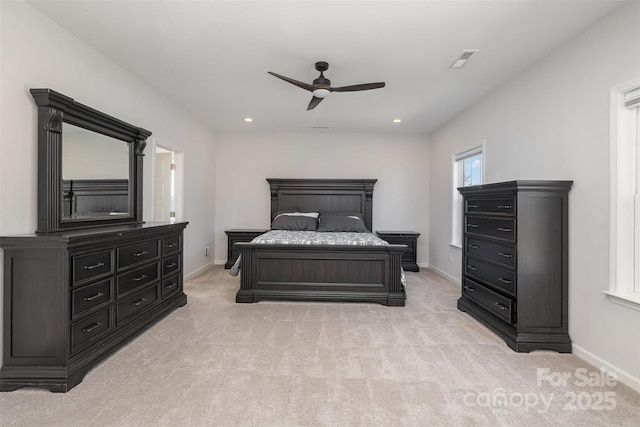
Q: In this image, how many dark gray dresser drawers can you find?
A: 14